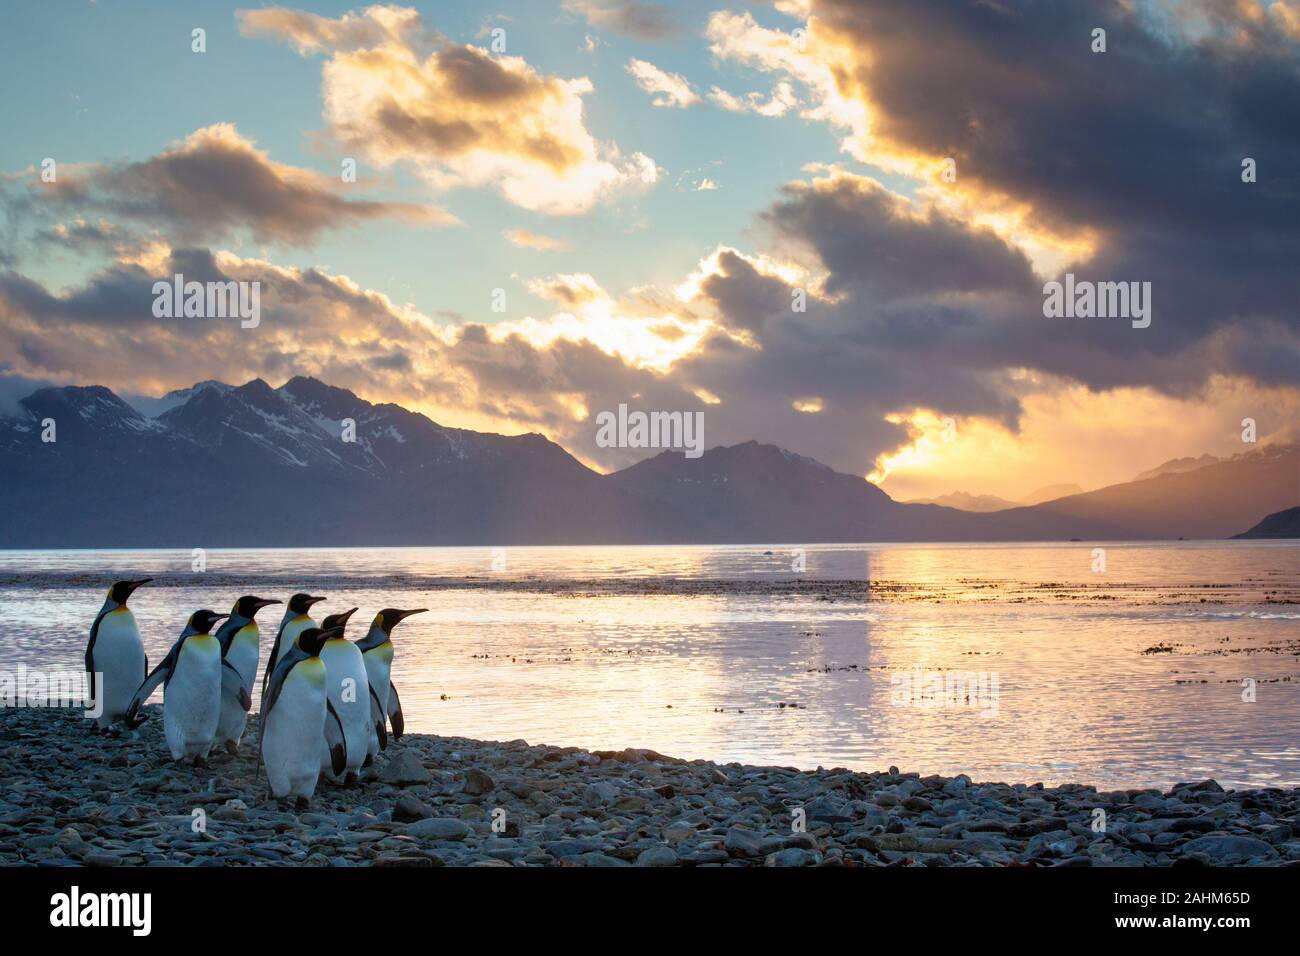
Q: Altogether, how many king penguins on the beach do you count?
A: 7